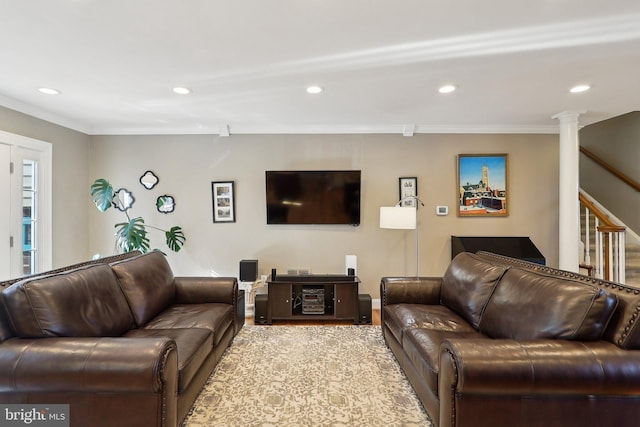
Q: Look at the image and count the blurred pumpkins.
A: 0